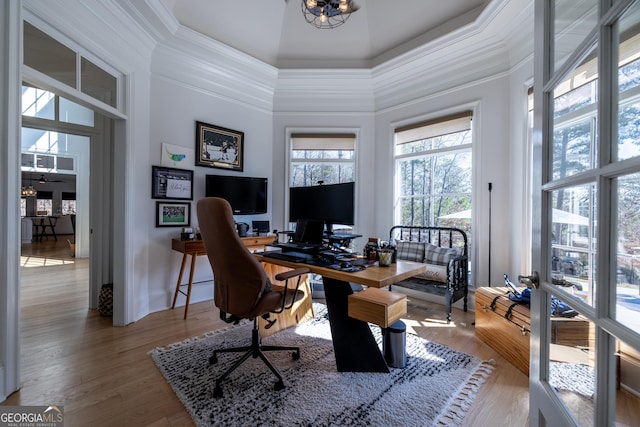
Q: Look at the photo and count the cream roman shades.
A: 3